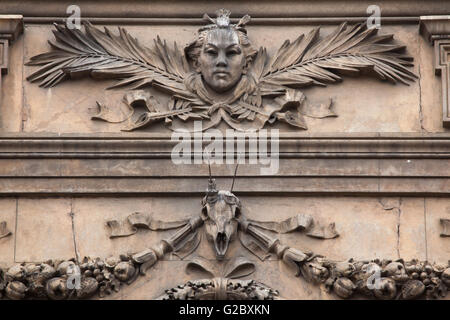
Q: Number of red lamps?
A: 0